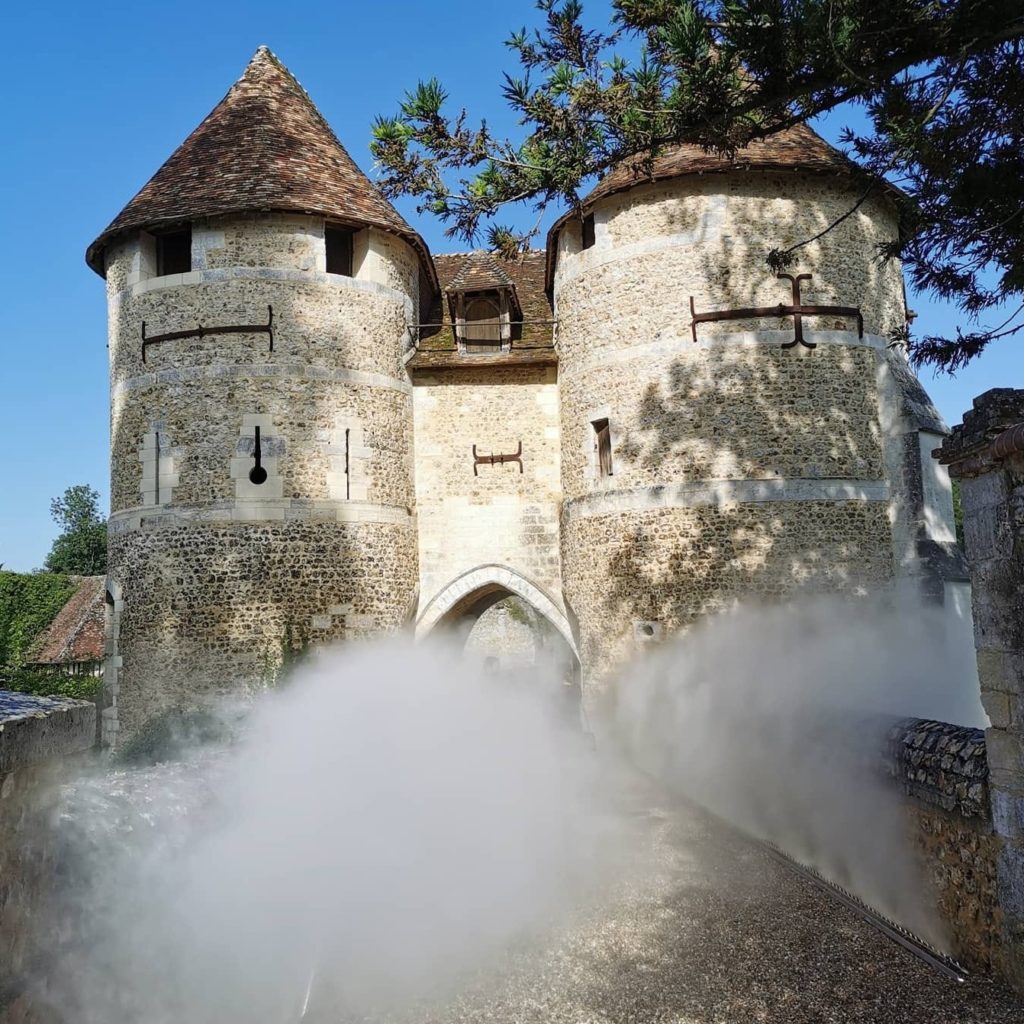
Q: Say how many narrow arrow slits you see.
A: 3